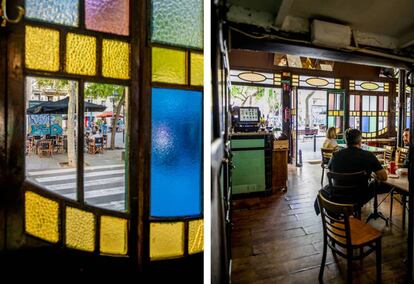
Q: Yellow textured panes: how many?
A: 10